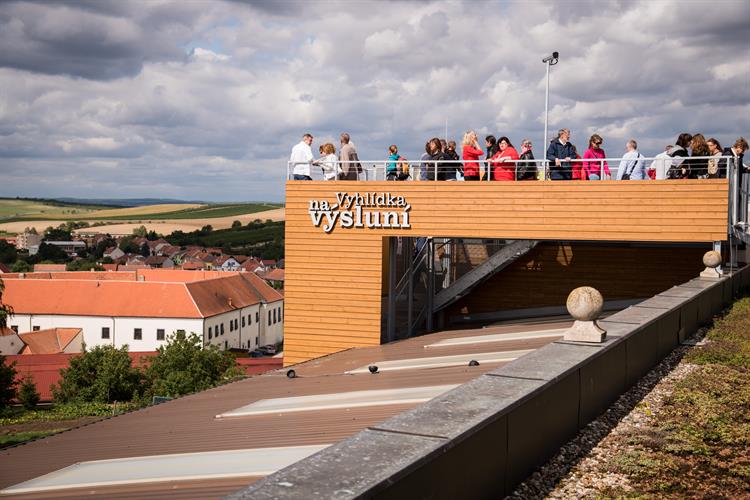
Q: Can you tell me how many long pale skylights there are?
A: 4